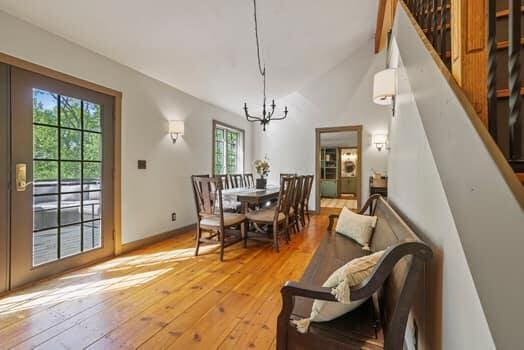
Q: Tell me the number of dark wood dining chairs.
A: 10